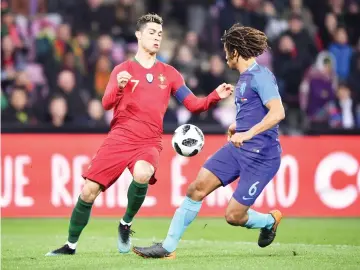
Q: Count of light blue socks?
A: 2